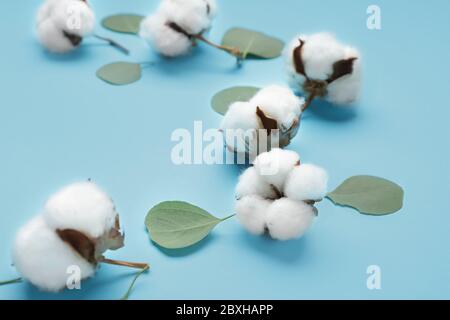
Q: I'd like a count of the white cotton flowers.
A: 6